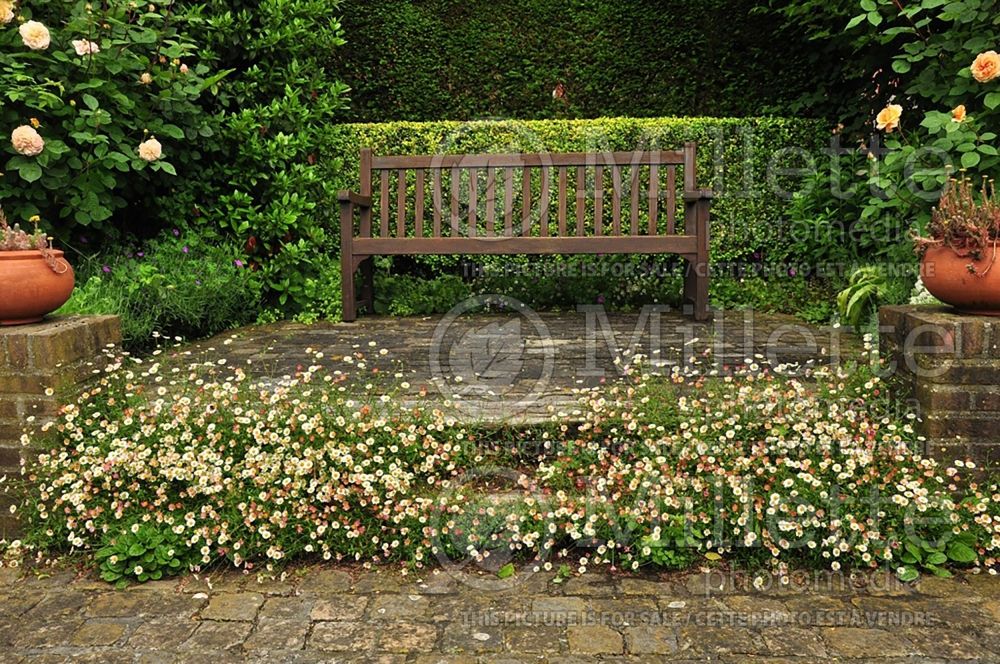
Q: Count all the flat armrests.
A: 2